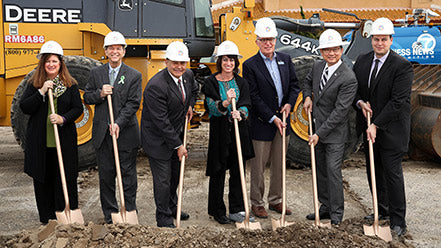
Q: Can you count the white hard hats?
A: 7